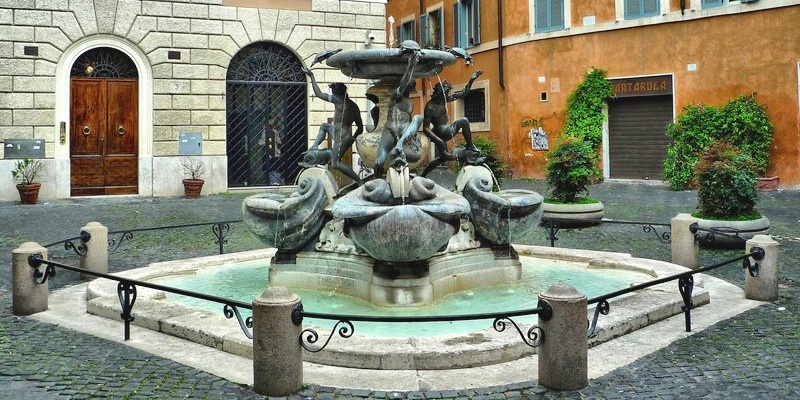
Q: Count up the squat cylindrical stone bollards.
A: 6